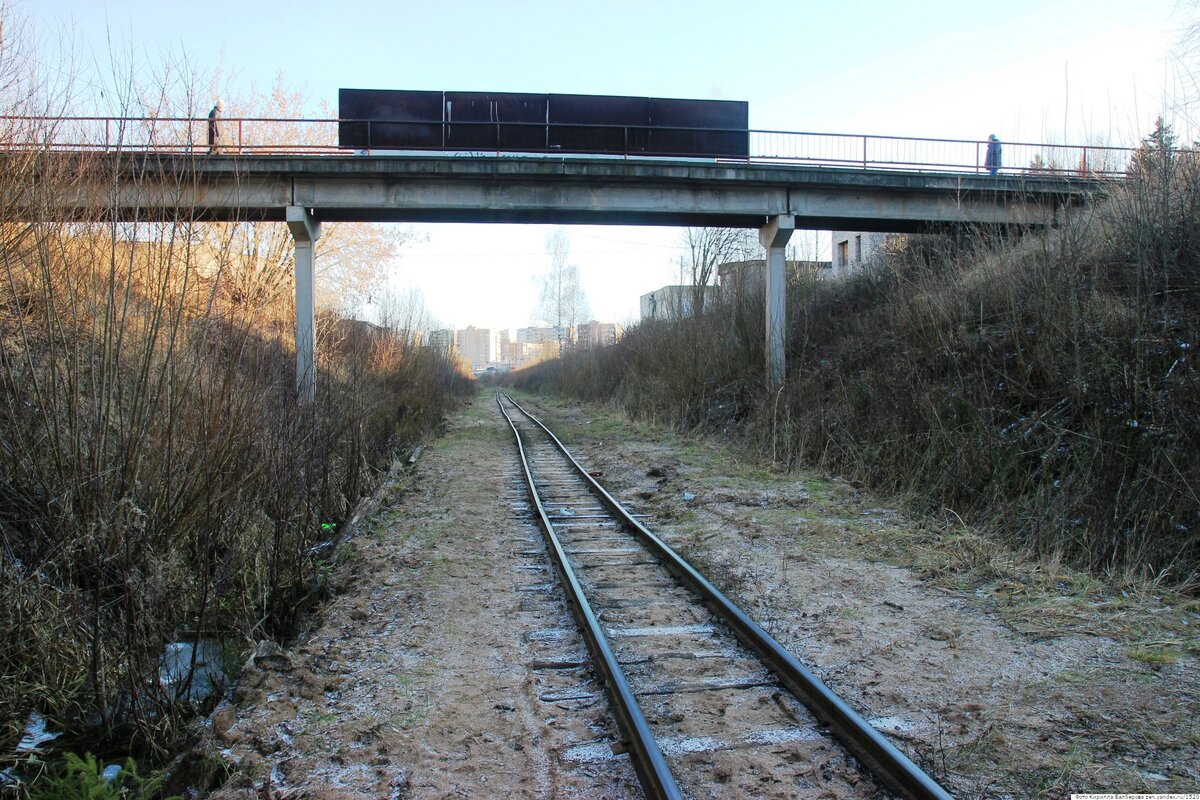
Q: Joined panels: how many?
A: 4